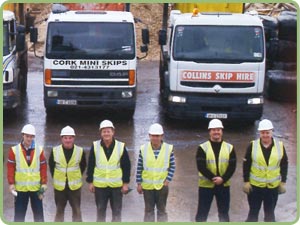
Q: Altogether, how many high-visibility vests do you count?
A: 6